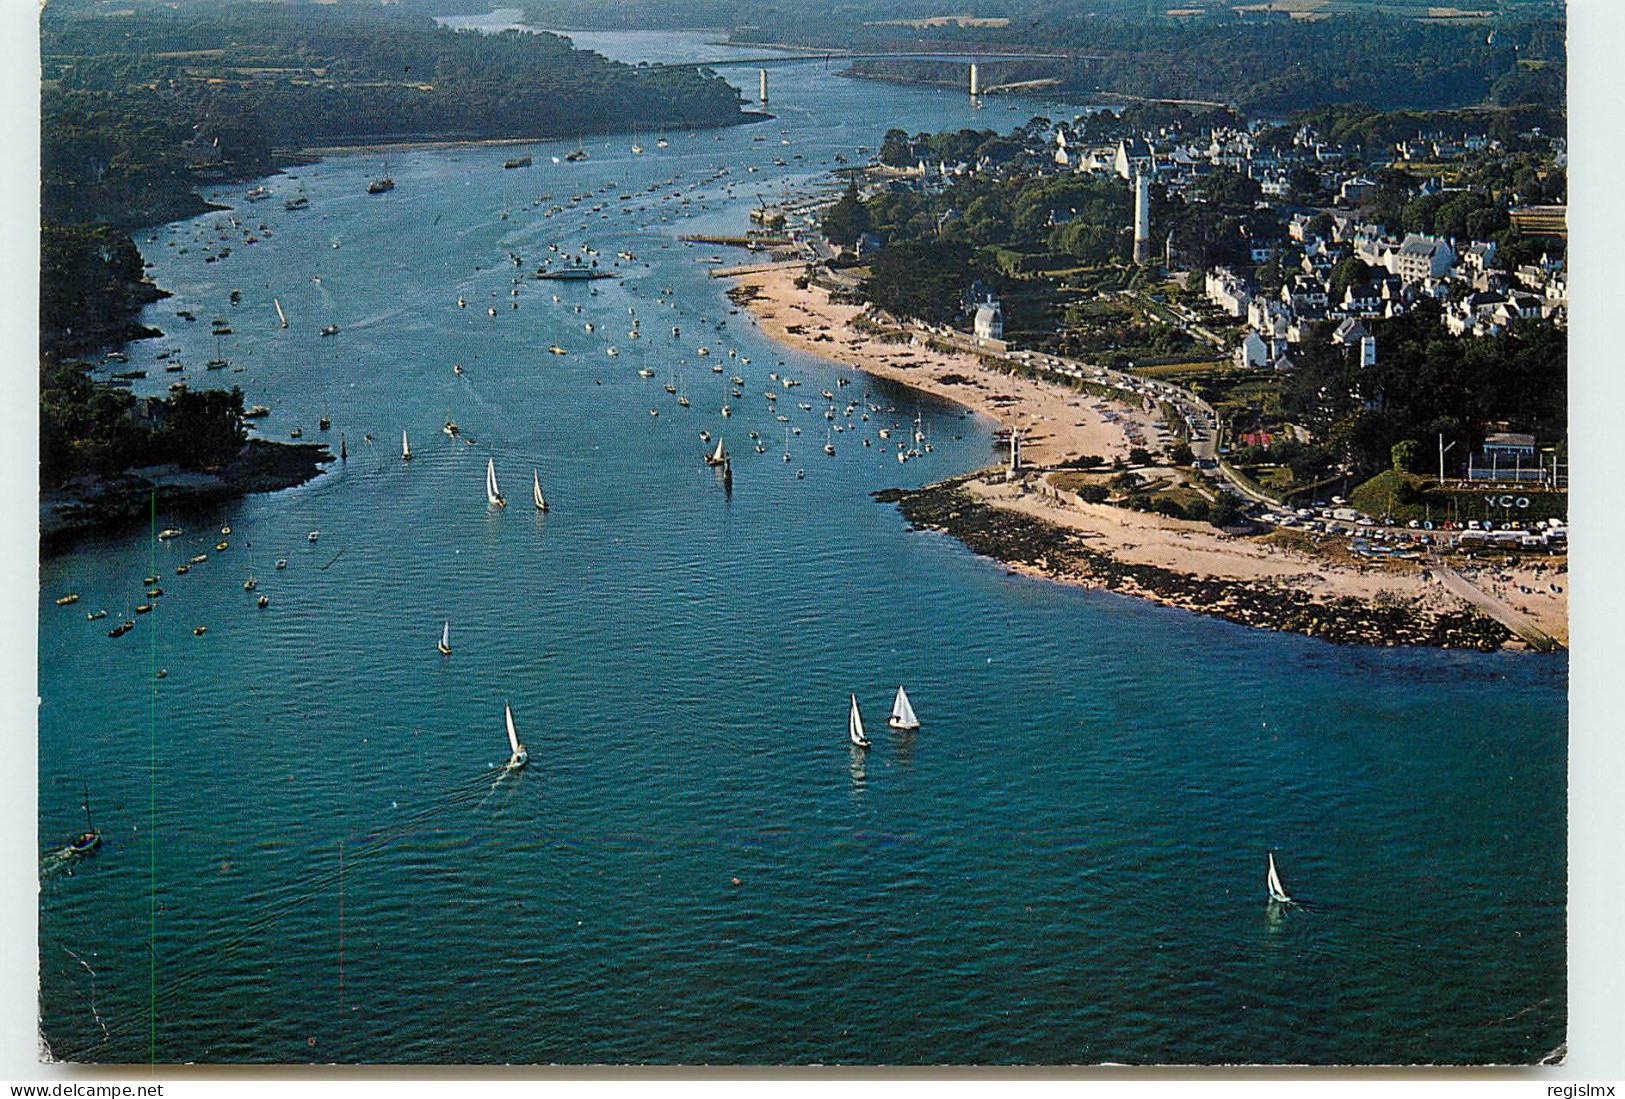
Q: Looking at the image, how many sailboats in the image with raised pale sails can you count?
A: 10